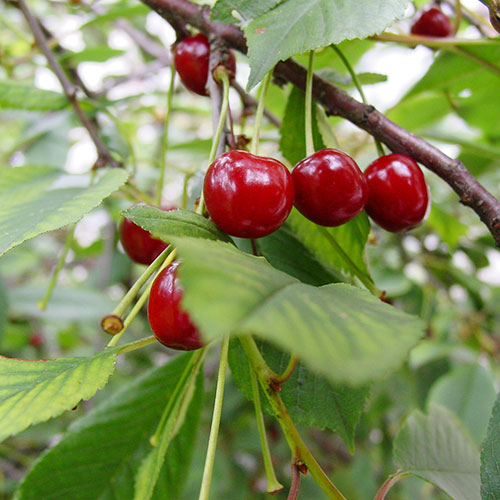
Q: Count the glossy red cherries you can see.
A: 7